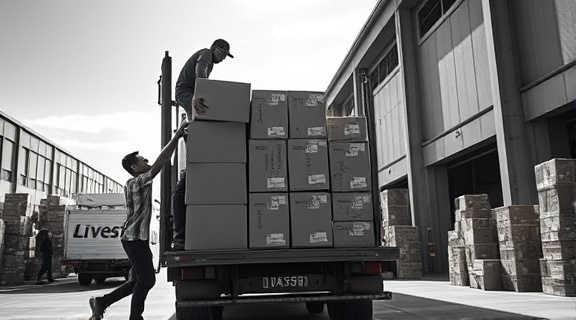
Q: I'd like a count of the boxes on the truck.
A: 14